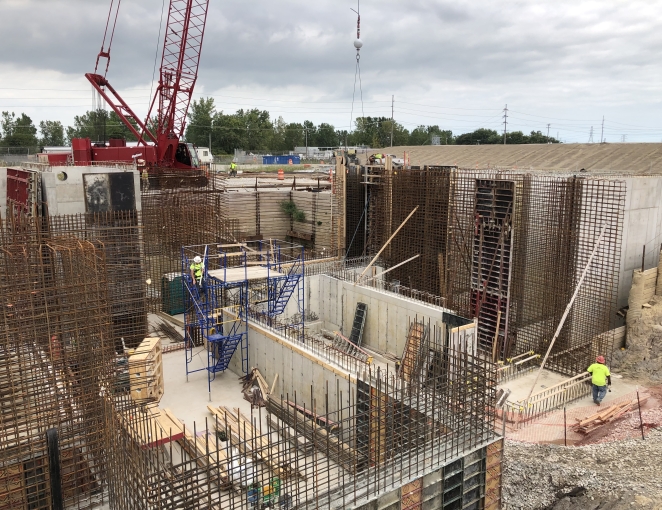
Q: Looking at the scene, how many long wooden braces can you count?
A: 3